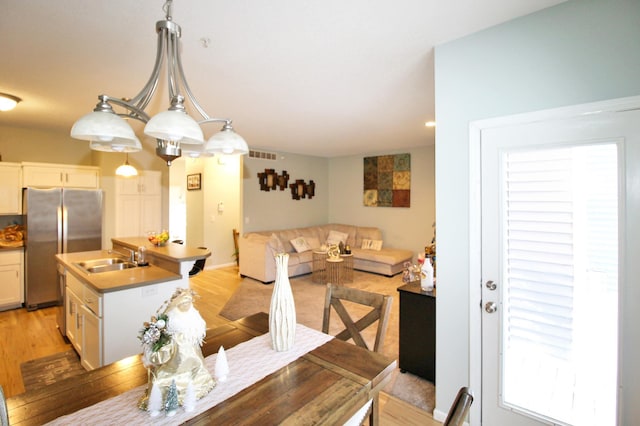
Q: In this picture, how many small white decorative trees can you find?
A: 3